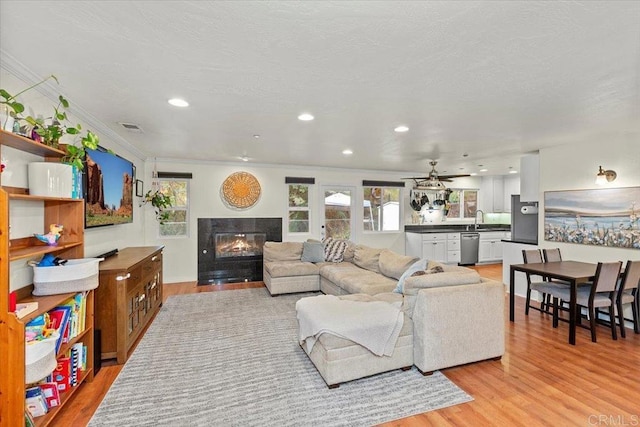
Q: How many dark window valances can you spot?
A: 3